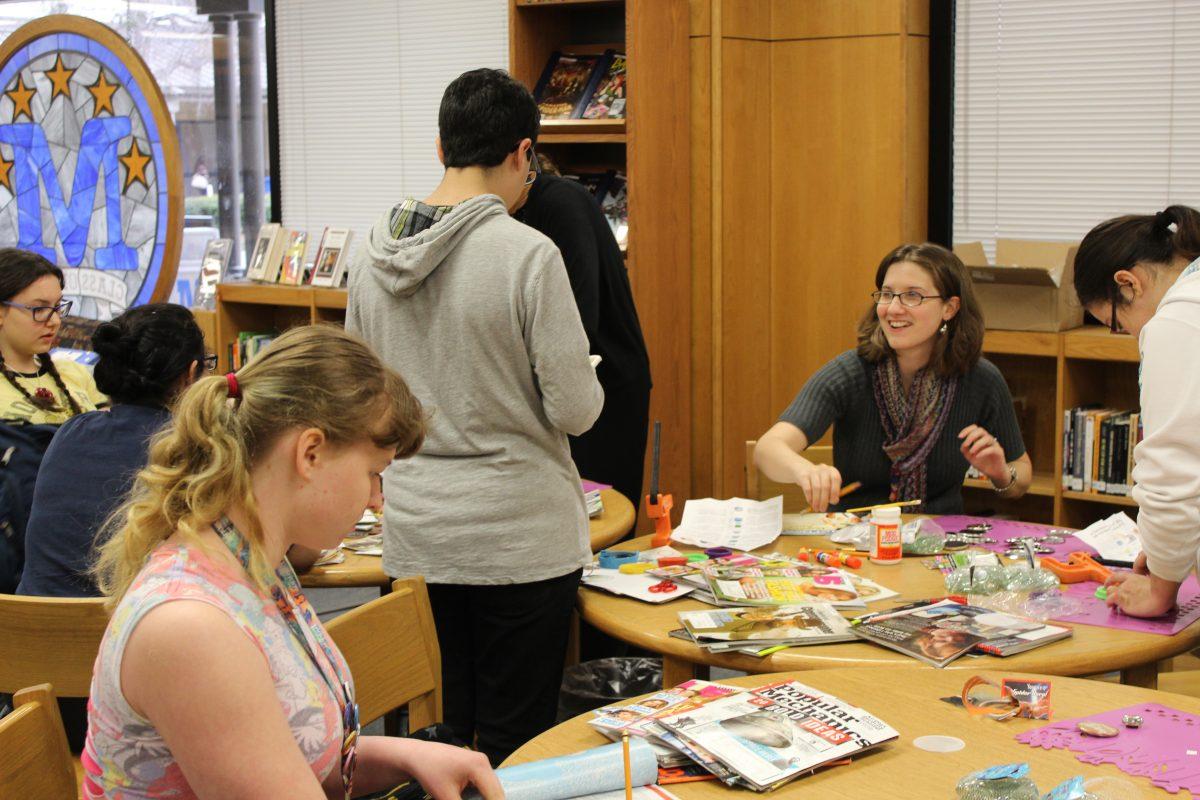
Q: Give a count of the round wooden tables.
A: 3